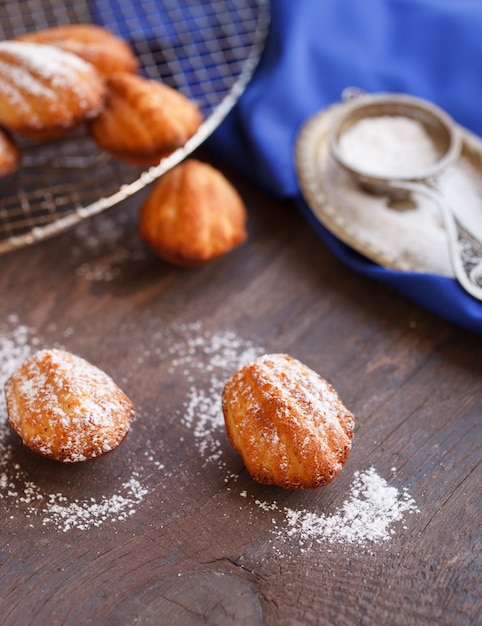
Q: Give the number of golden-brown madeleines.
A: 7